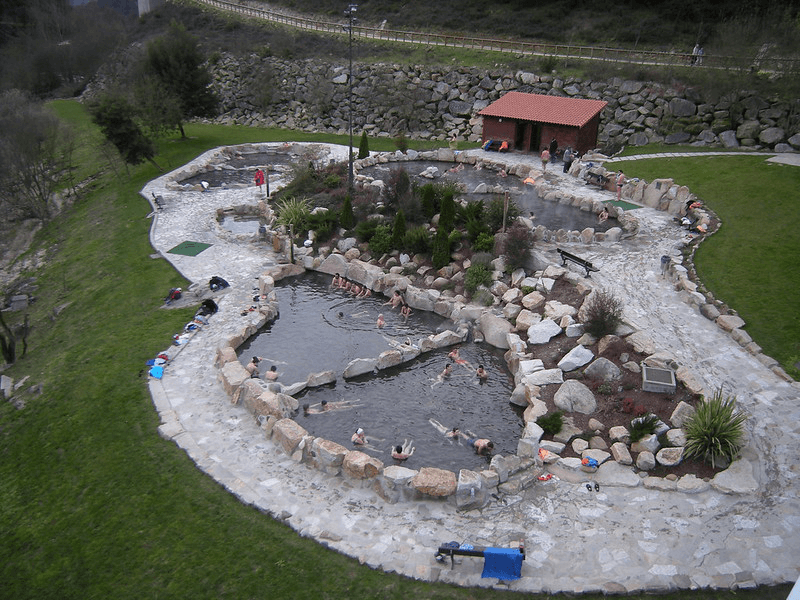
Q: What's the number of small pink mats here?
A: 0